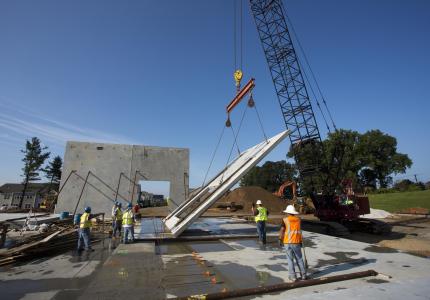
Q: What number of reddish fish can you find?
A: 0